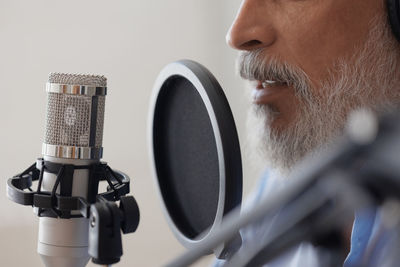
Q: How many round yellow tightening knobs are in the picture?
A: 0